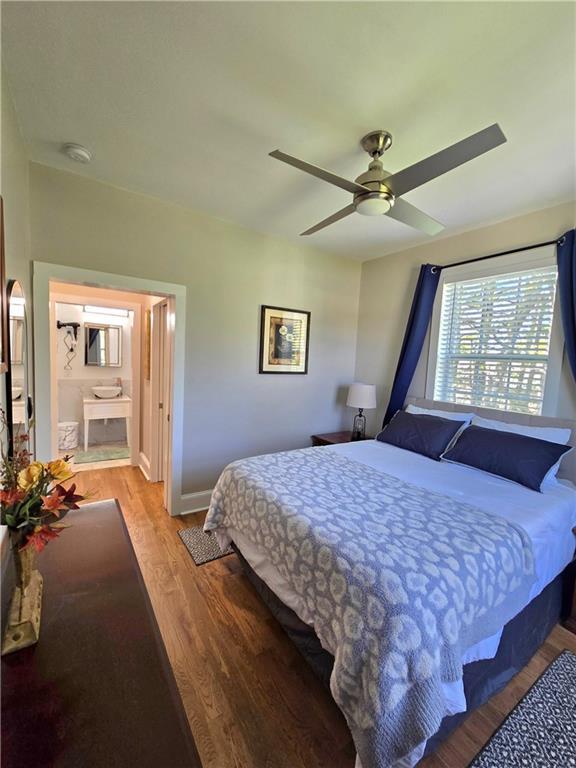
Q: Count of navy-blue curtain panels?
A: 2